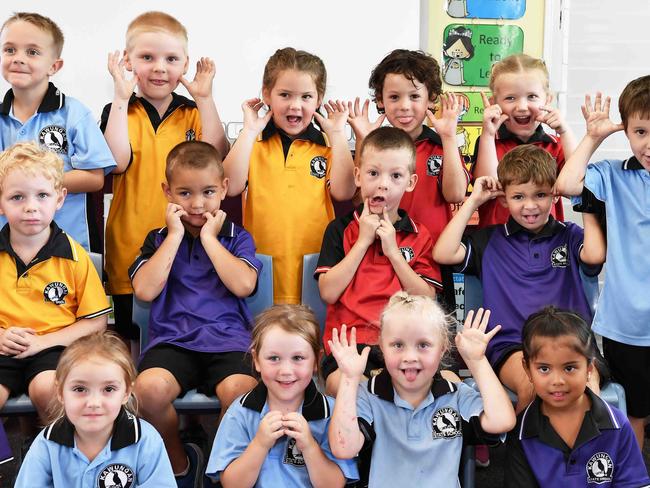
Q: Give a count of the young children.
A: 14